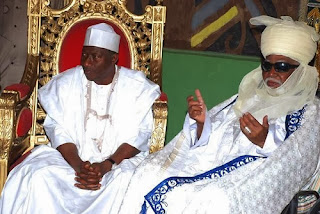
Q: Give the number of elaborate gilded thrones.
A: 1